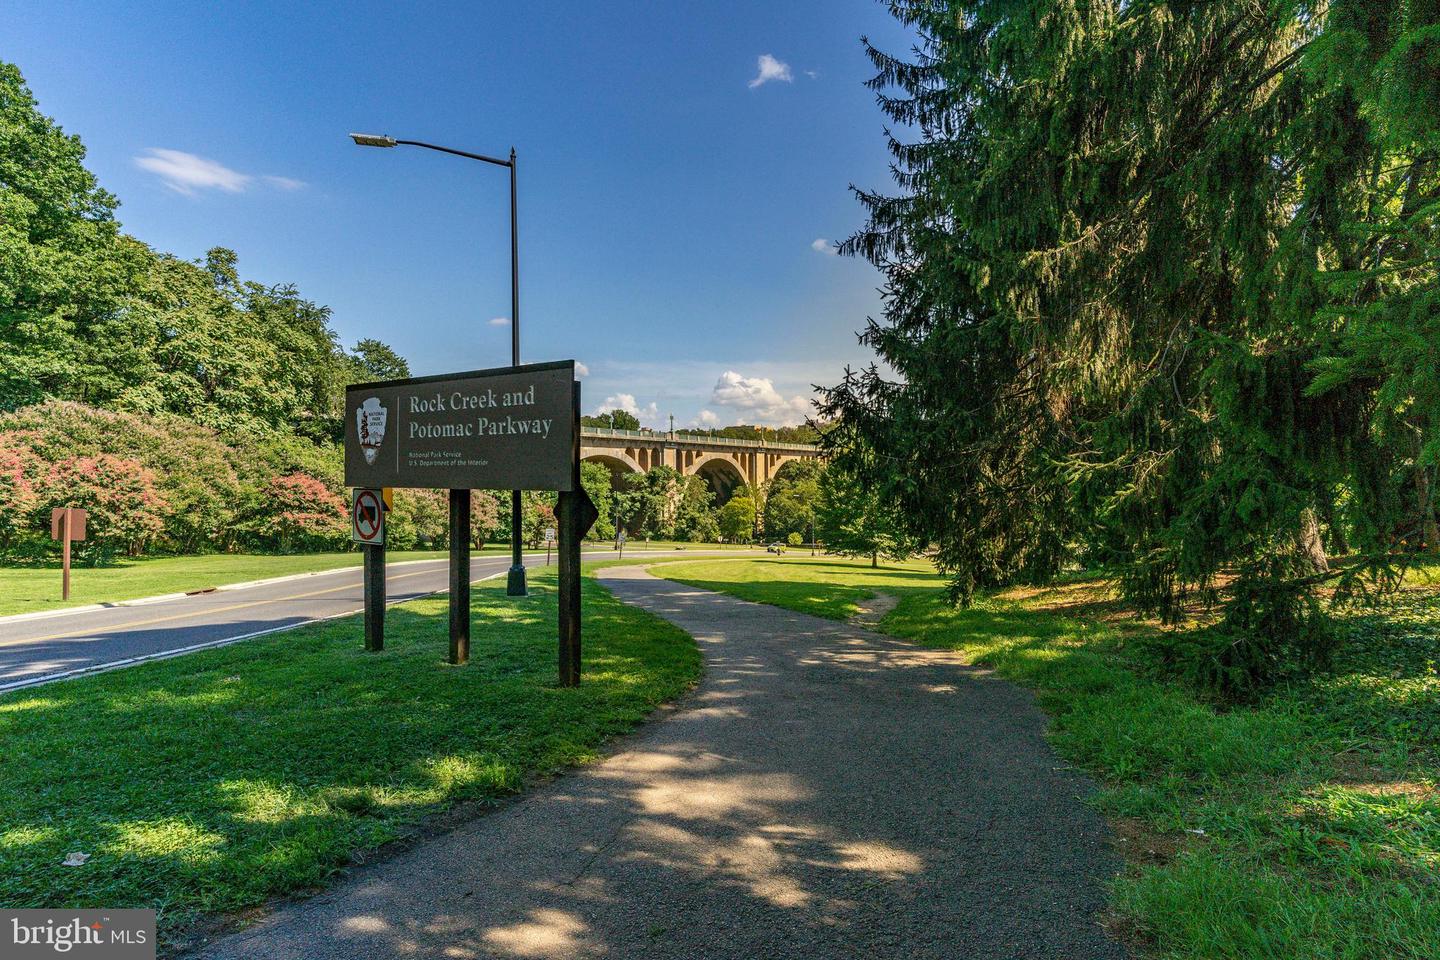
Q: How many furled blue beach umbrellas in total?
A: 0